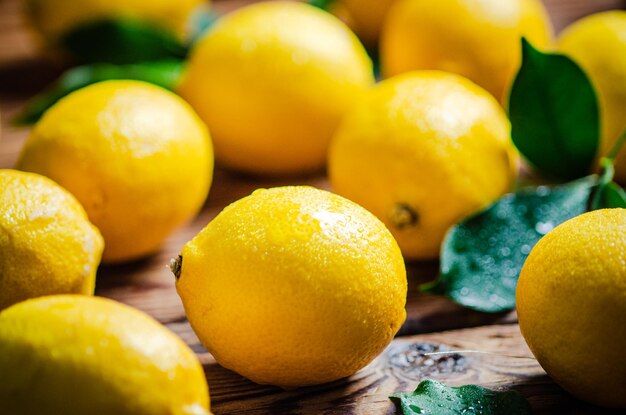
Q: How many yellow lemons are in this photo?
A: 11